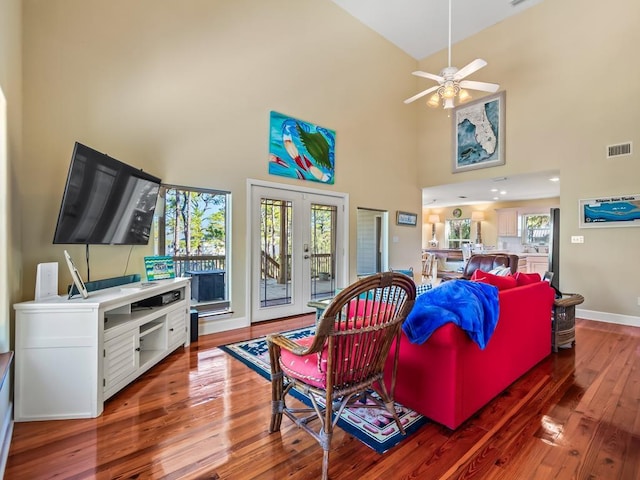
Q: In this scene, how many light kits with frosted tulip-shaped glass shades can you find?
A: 1